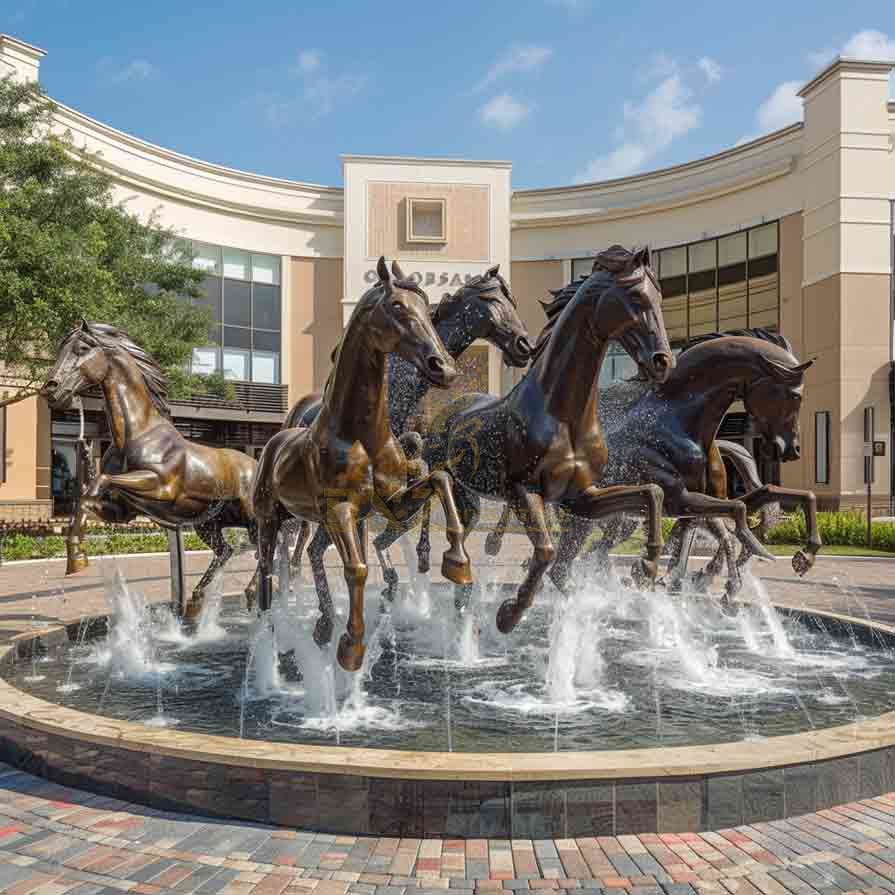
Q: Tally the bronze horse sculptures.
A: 5